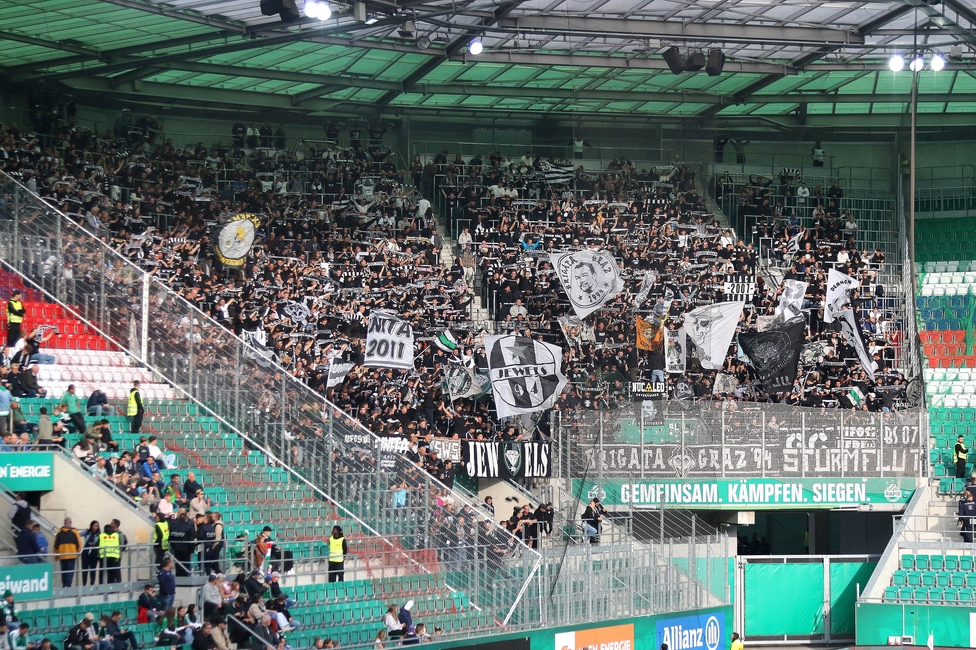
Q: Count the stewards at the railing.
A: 3